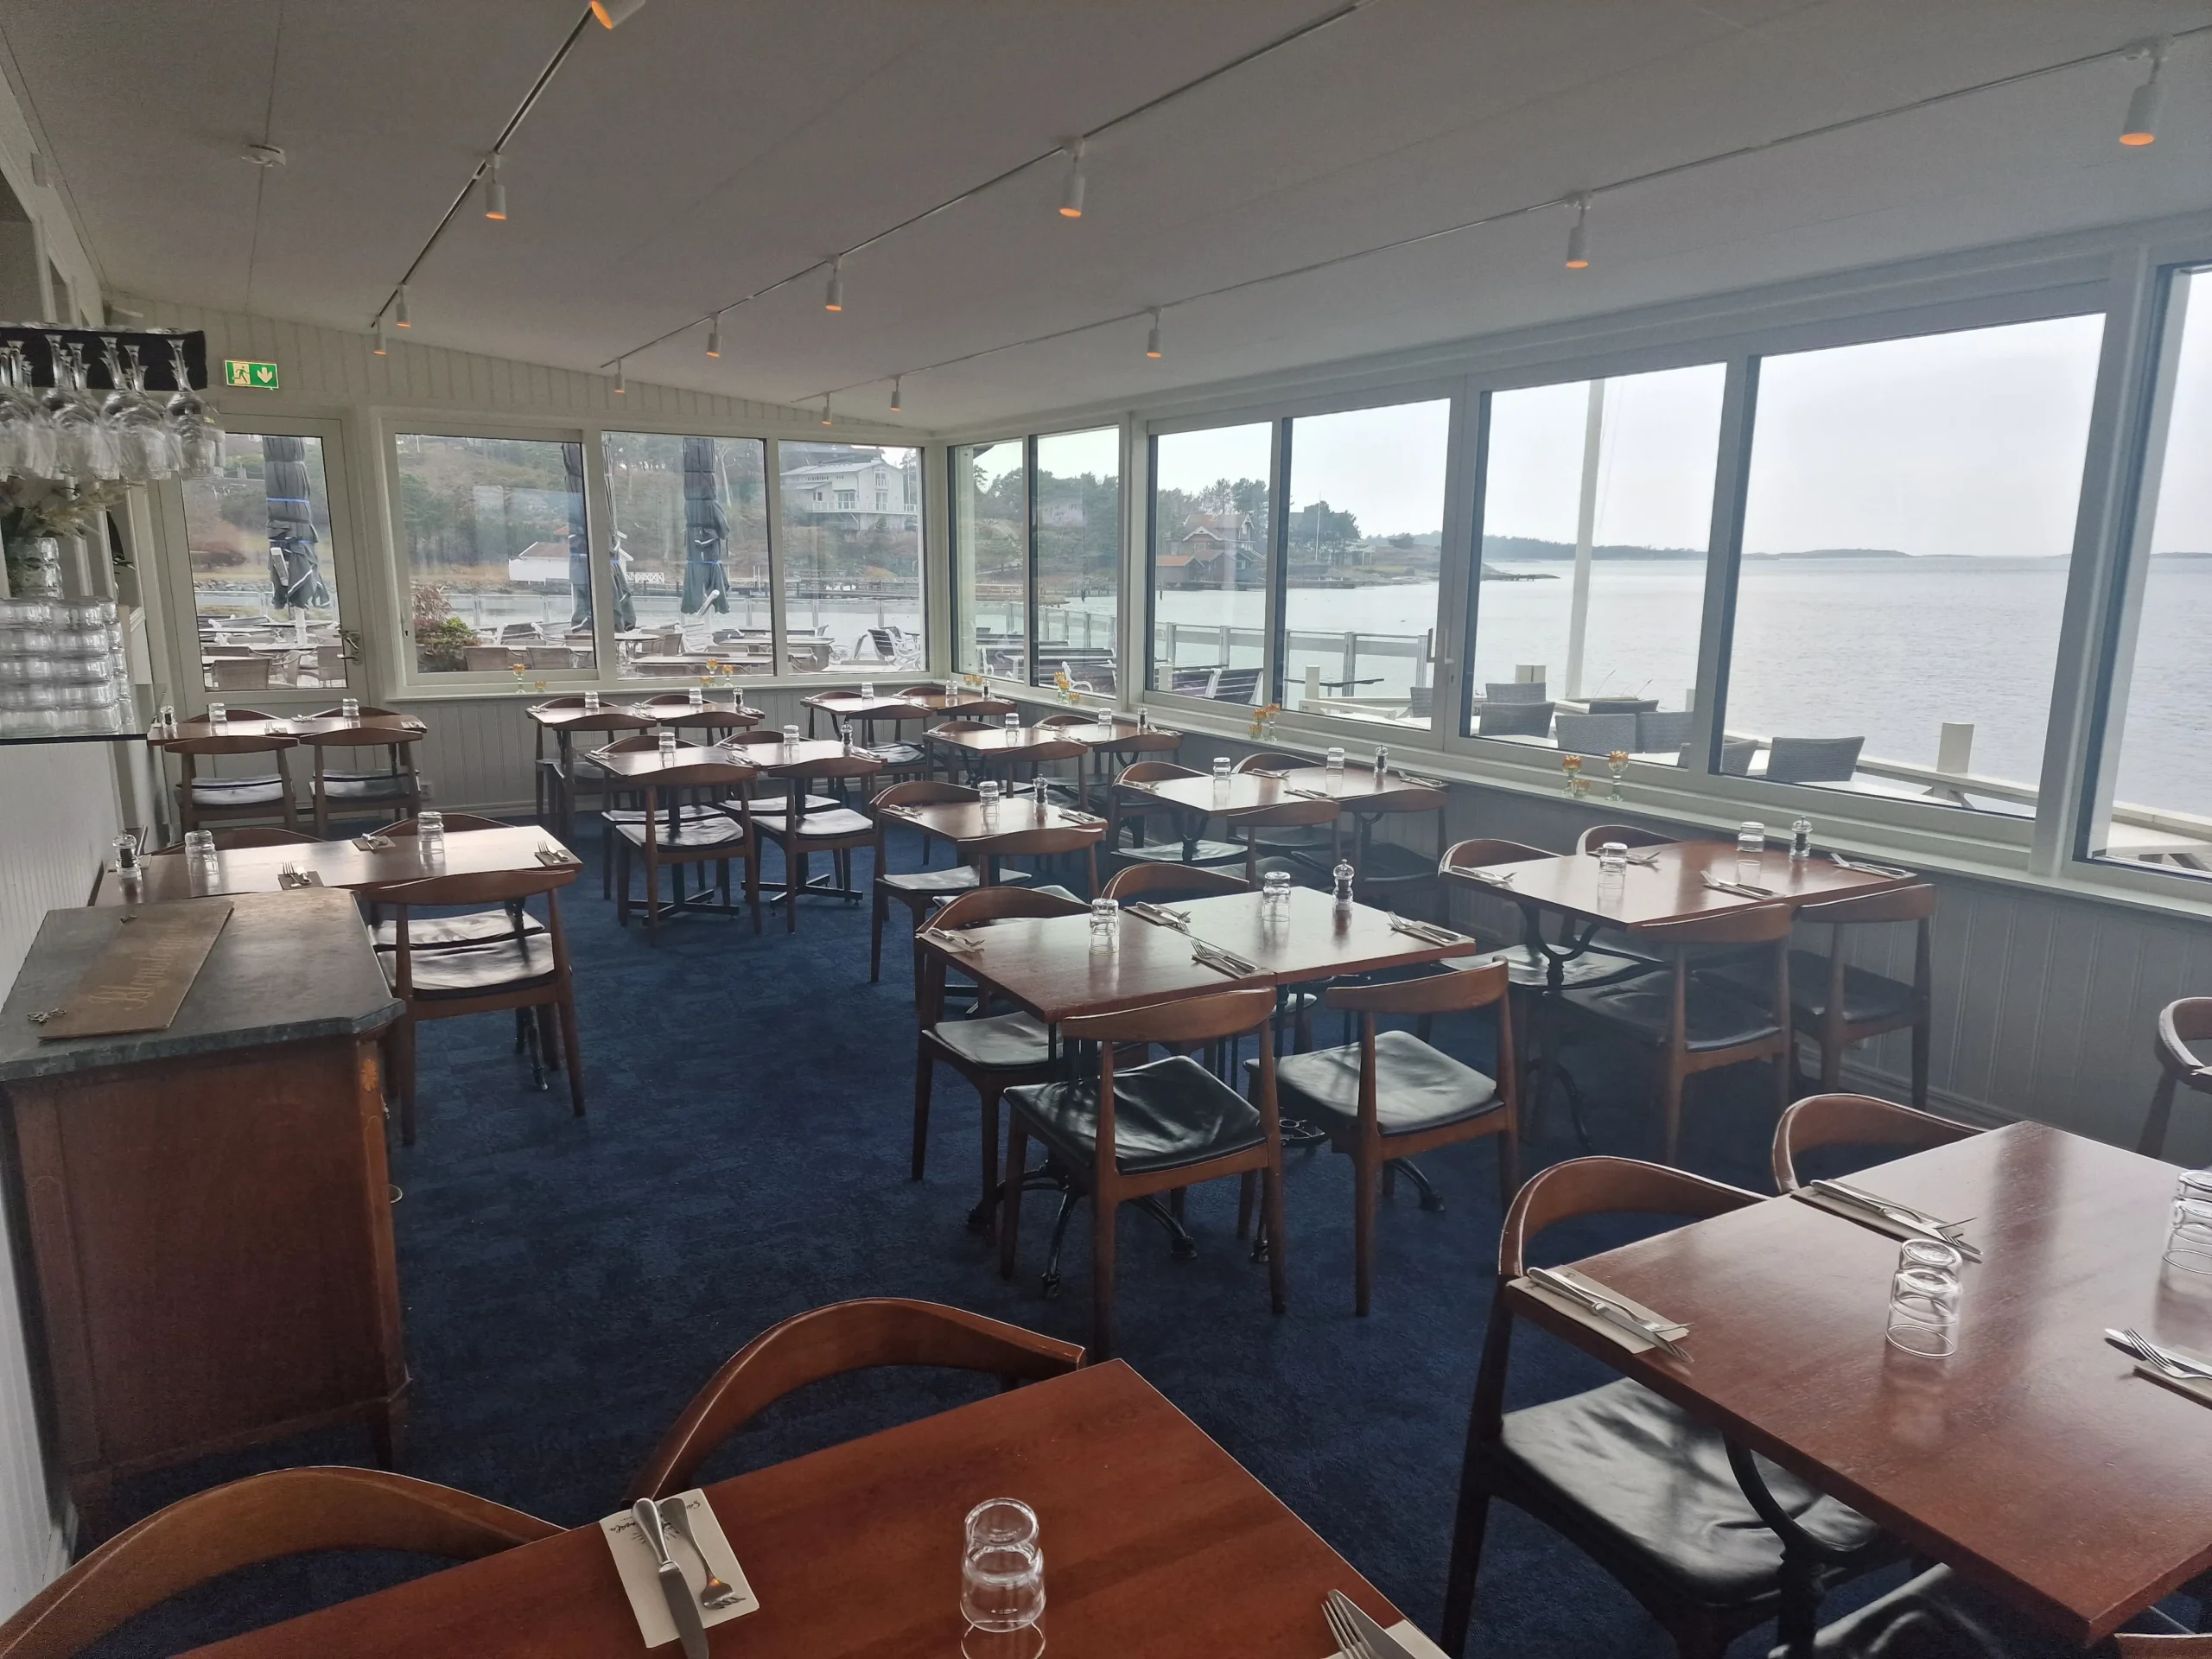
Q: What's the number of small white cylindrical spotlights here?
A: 13